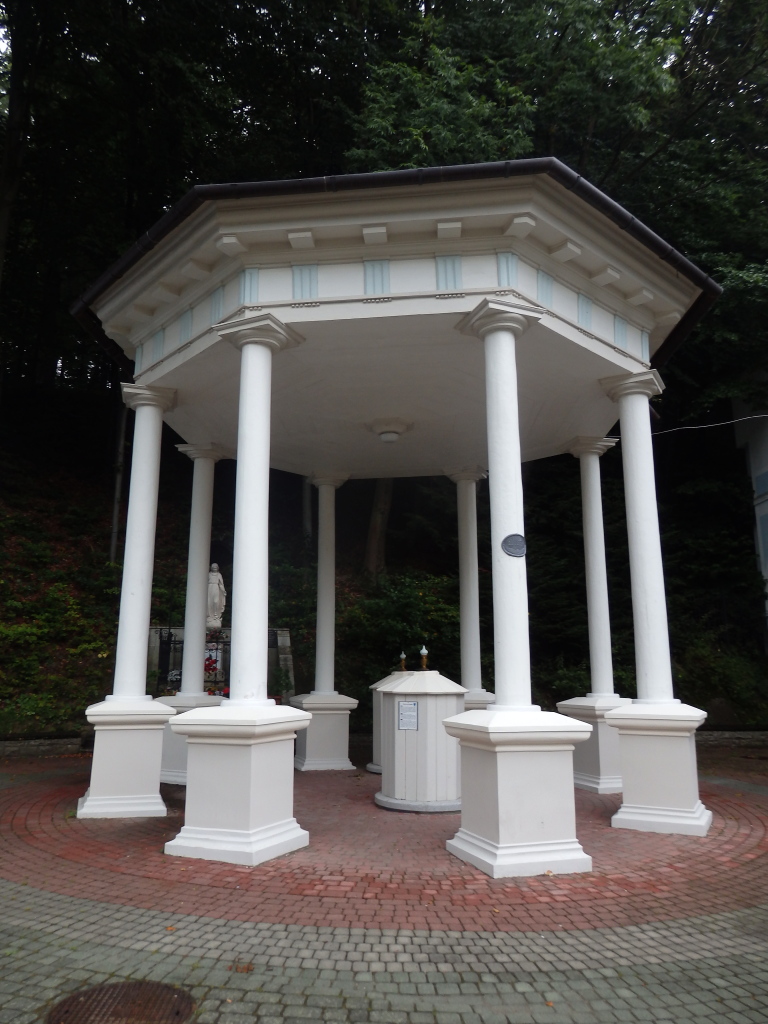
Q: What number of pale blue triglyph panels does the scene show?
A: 13